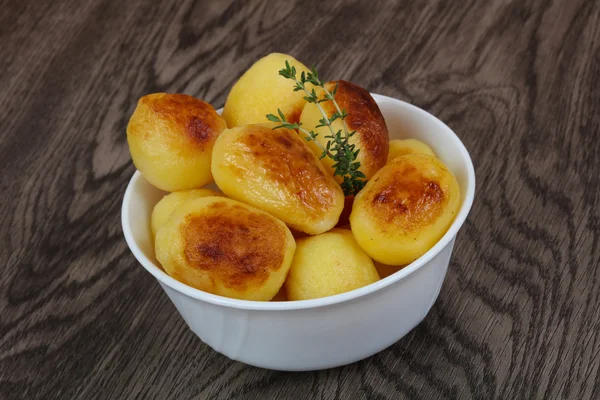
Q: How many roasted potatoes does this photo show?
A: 9